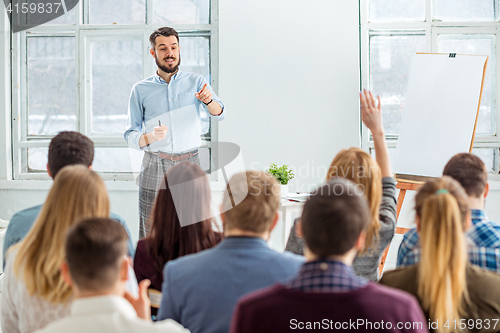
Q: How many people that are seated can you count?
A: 9